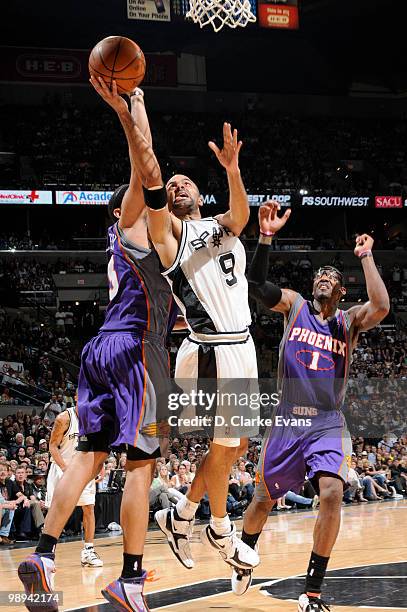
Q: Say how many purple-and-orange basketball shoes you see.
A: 2